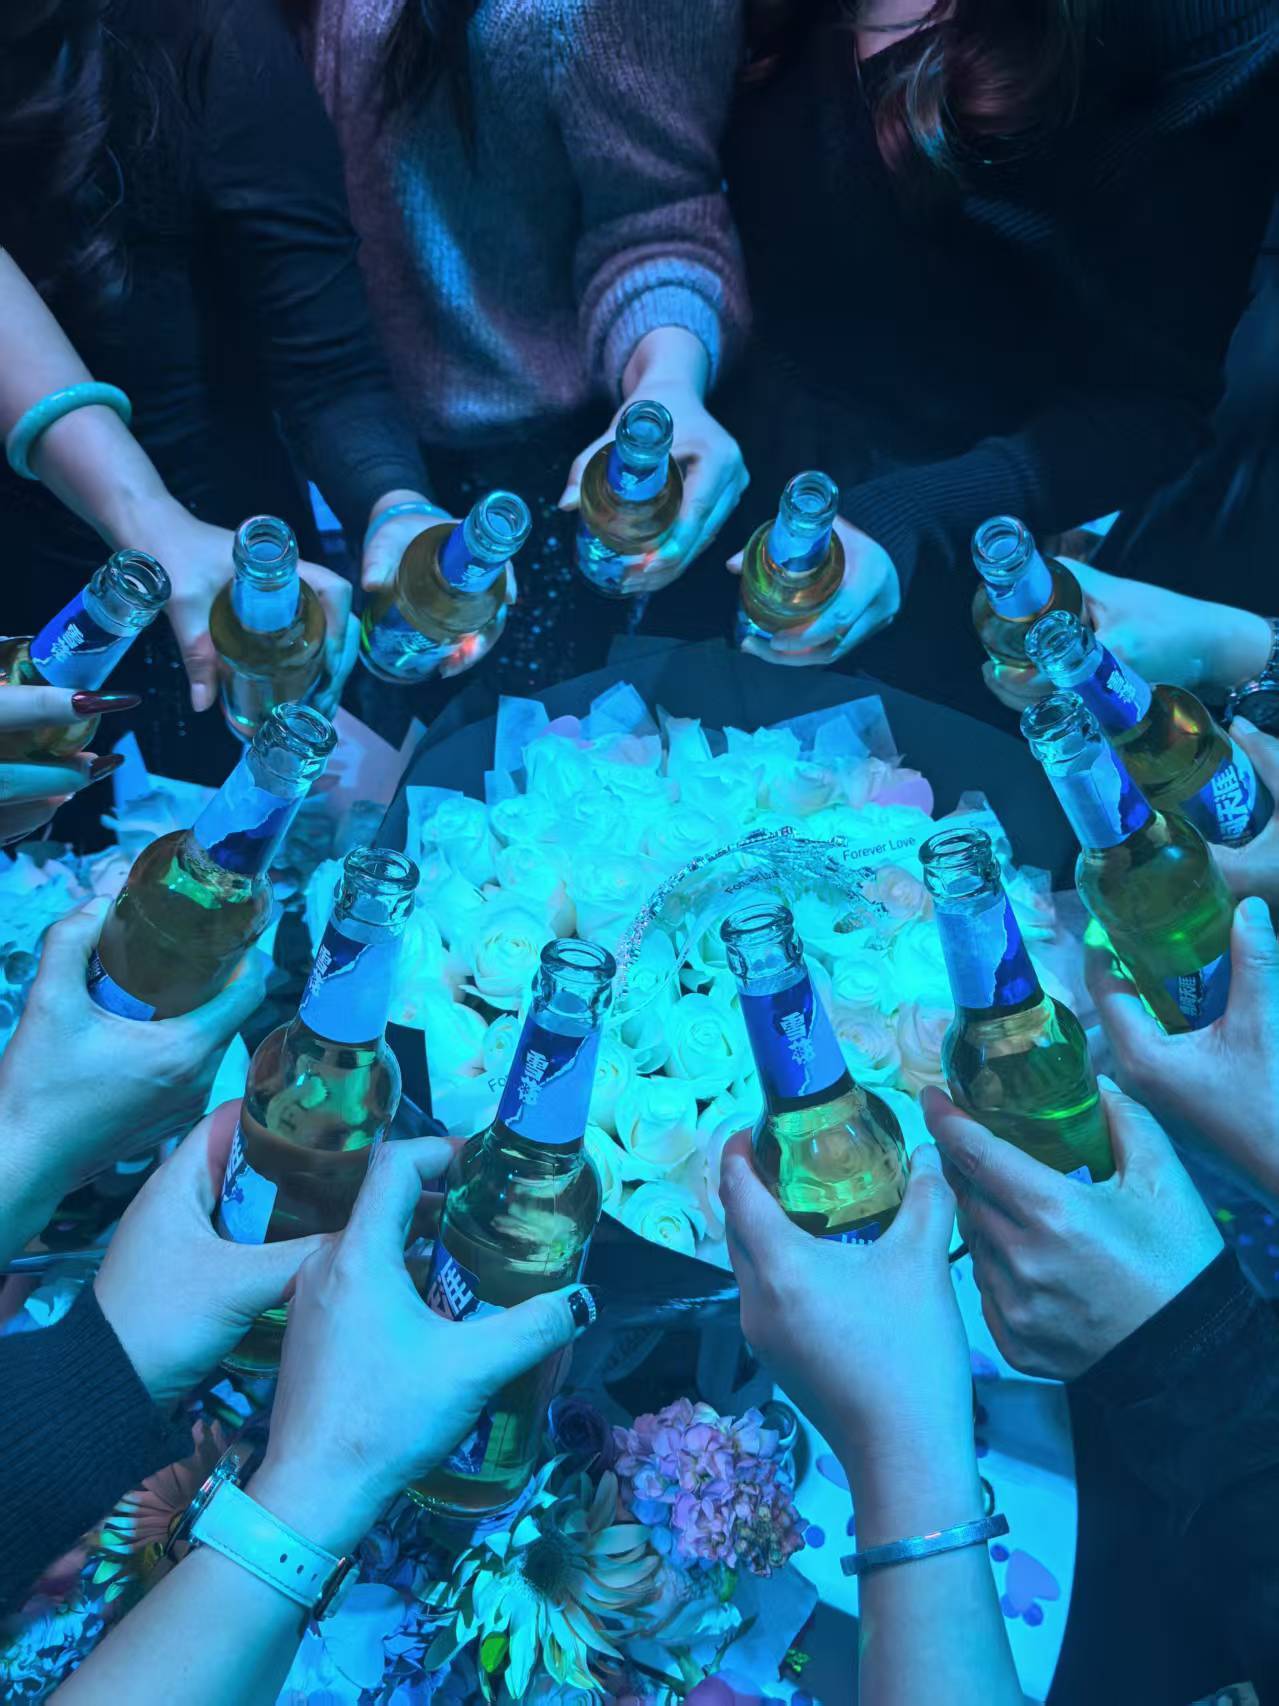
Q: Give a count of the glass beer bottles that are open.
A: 13